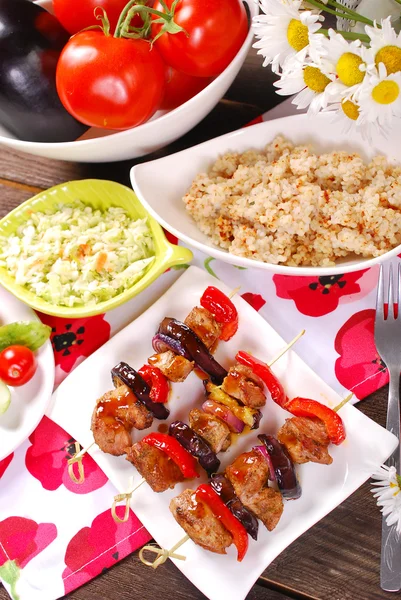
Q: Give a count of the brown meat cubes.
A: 9